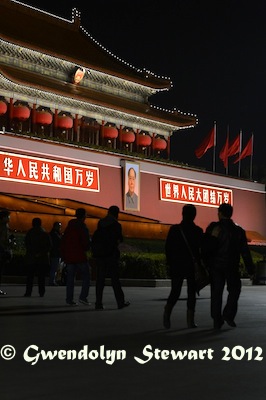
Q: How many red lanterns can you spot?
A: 8